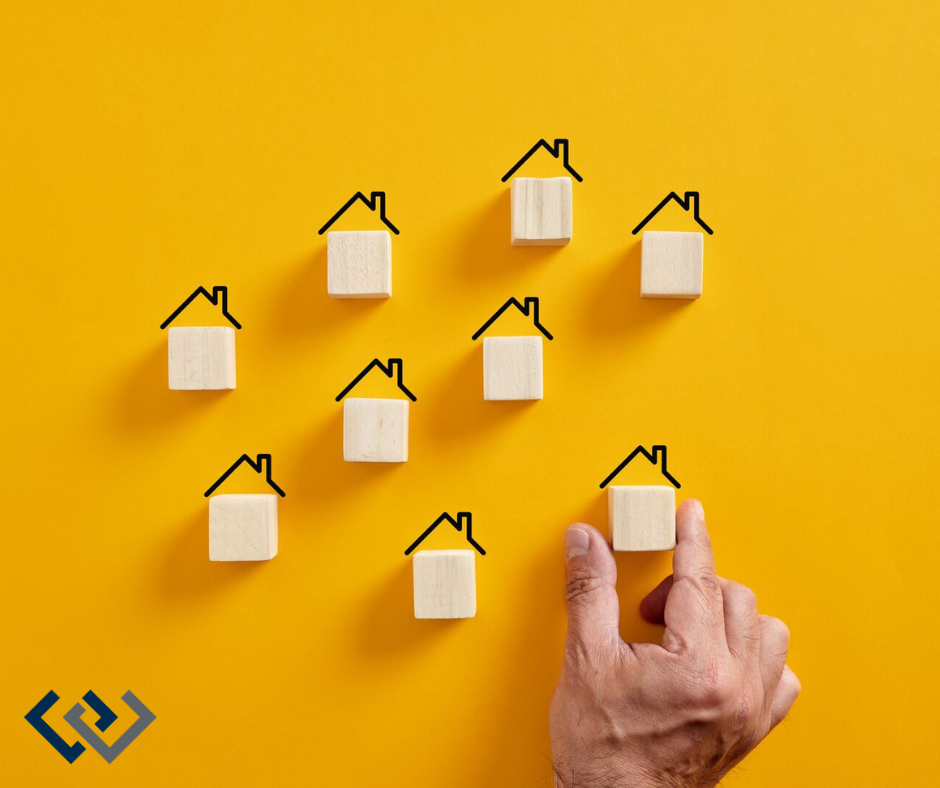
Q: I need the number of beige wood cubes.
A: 9